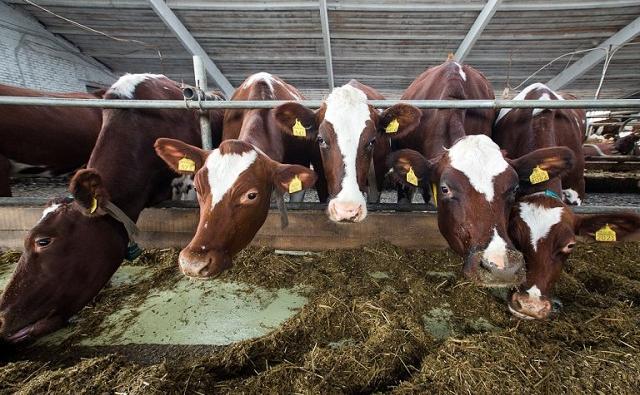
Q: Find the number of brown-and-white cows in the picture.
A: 5